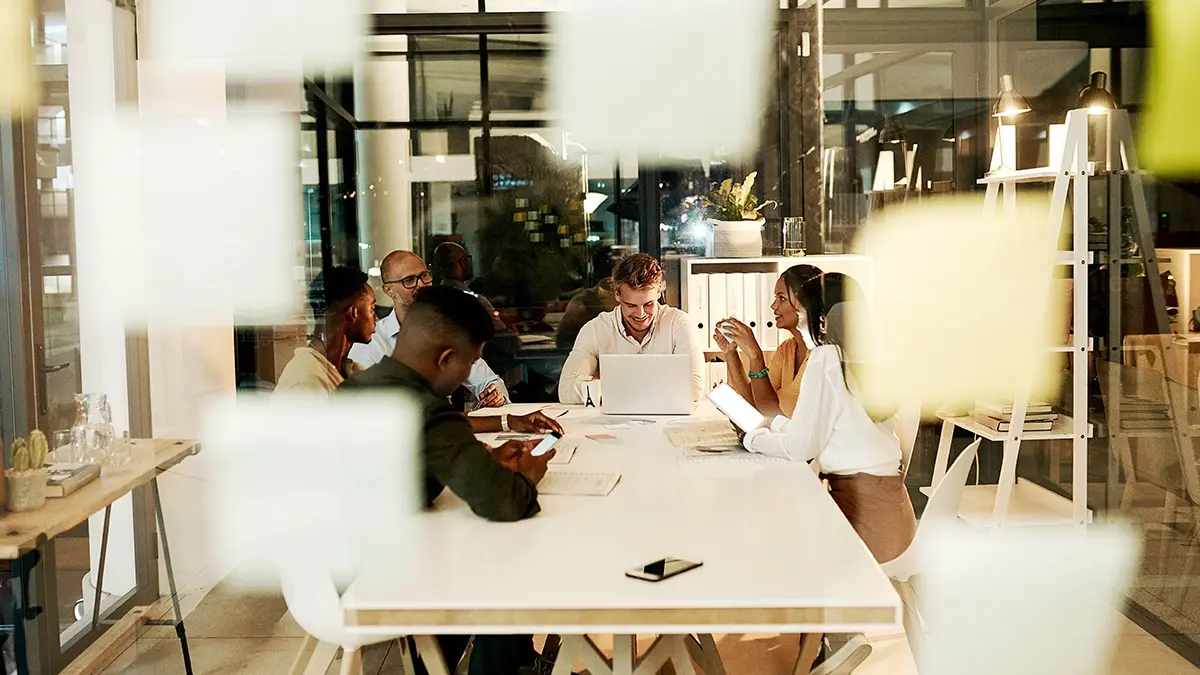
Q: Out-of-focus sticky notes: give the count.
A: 8